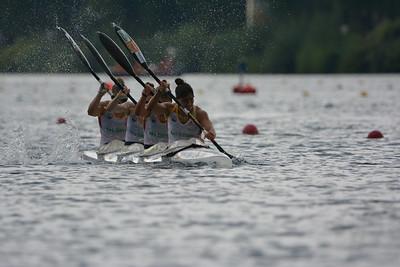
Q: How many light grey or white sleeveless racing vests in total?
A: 4